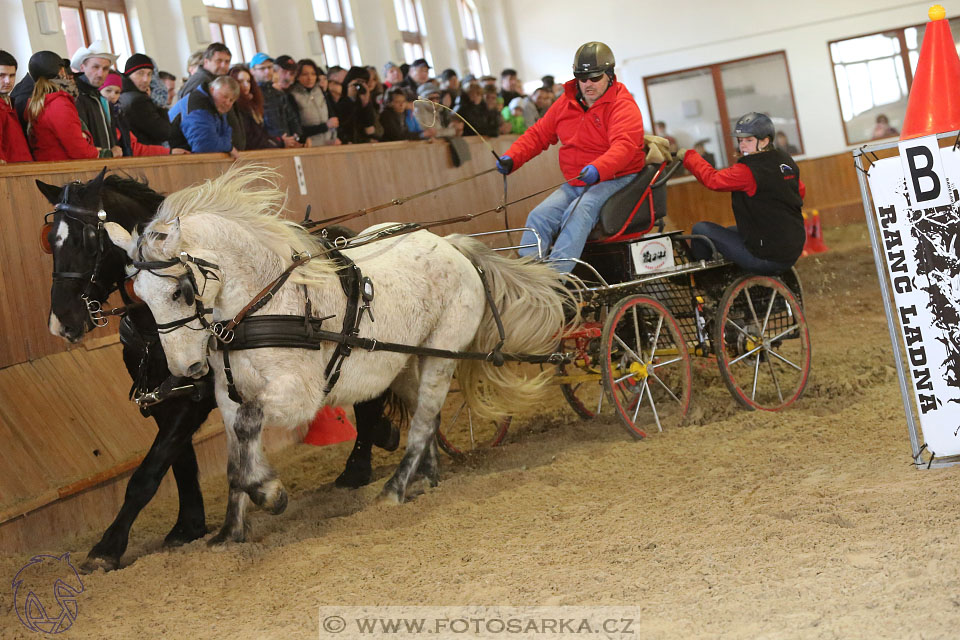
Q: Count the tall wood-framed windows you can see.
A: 5